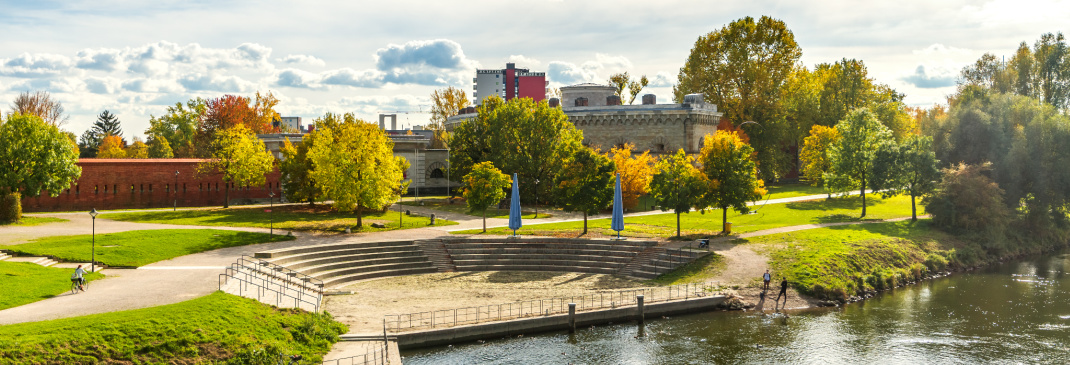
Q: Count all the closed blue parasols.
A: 2